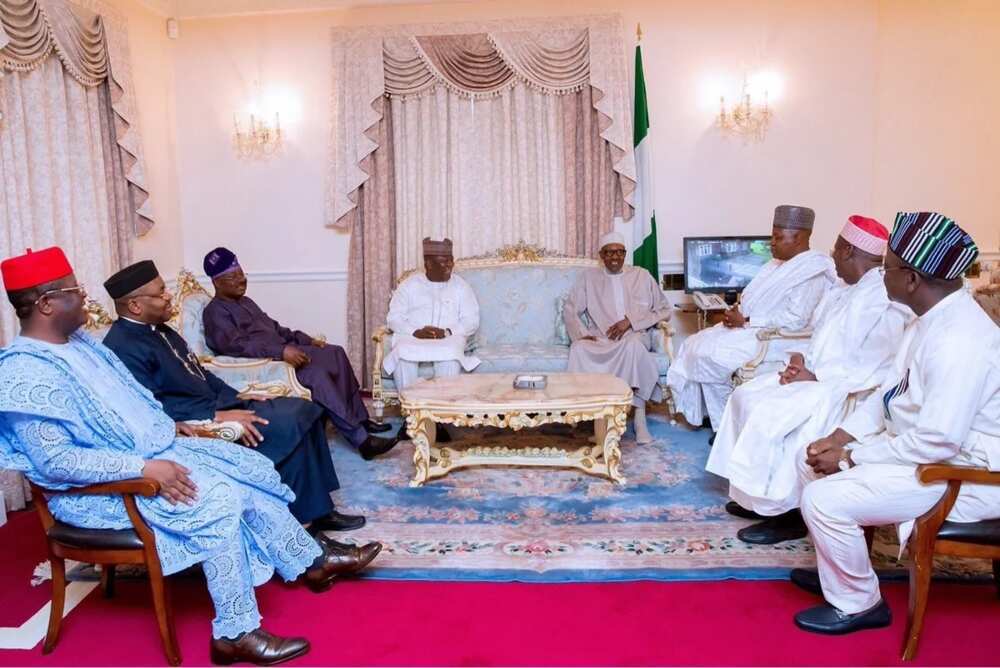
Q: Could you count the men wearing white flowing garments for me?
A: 4